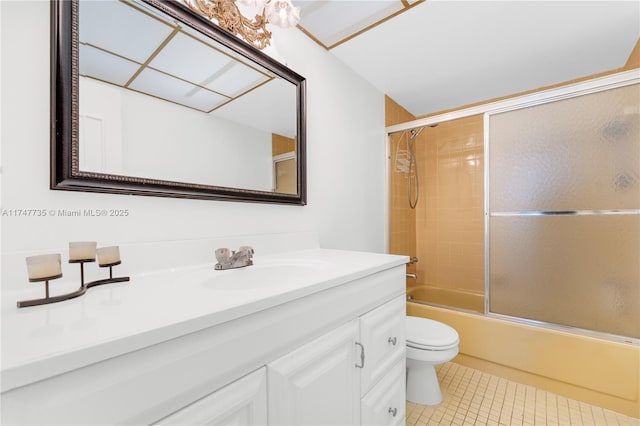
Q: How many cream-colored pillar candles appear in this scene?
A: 3